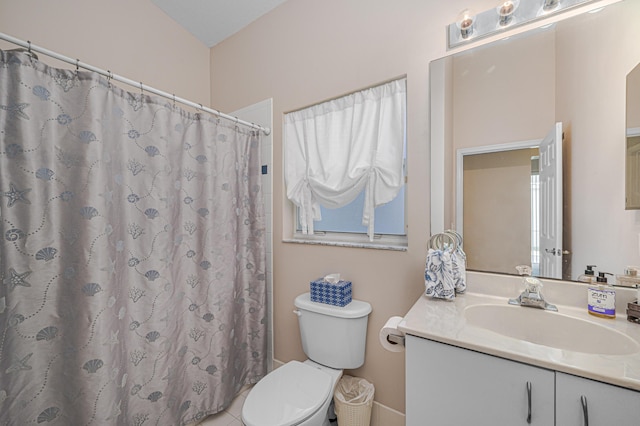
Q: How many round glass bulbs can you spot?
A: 3